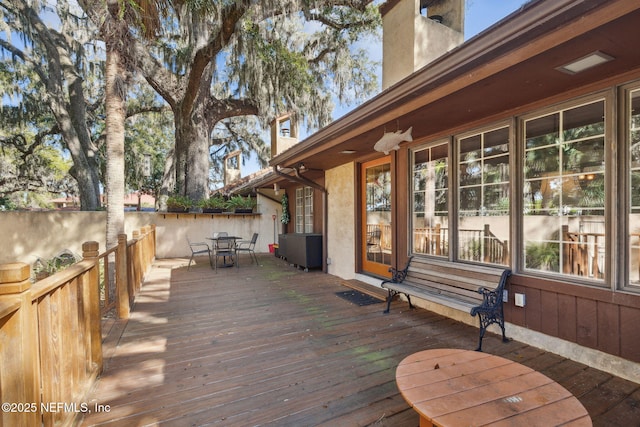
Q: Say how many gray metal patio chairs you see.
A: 4